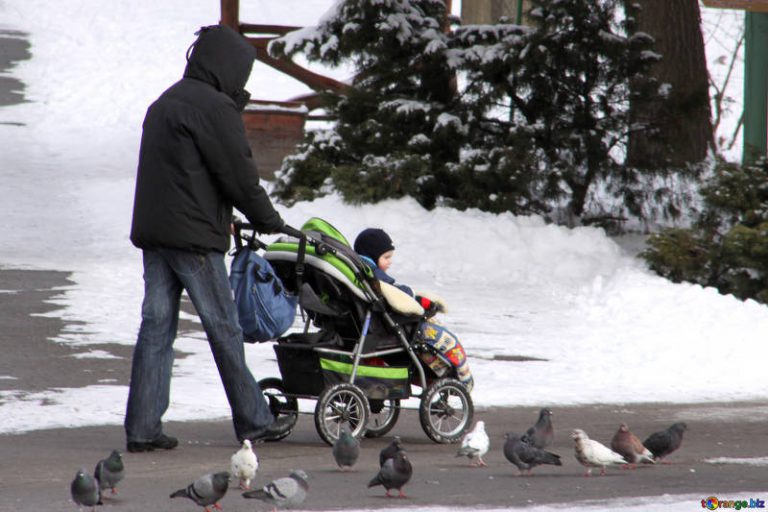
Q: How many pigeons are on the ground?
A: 14